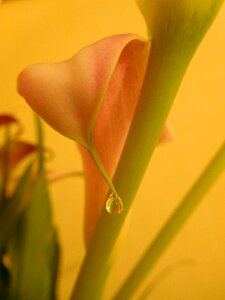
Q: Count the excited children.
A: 0